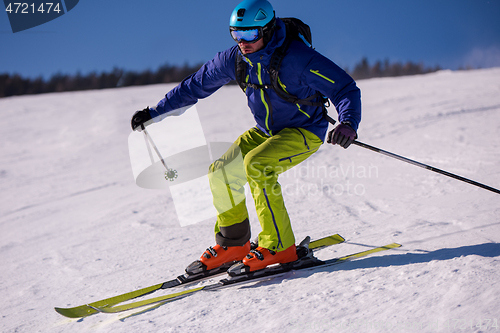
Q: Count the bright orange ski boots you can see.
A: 2